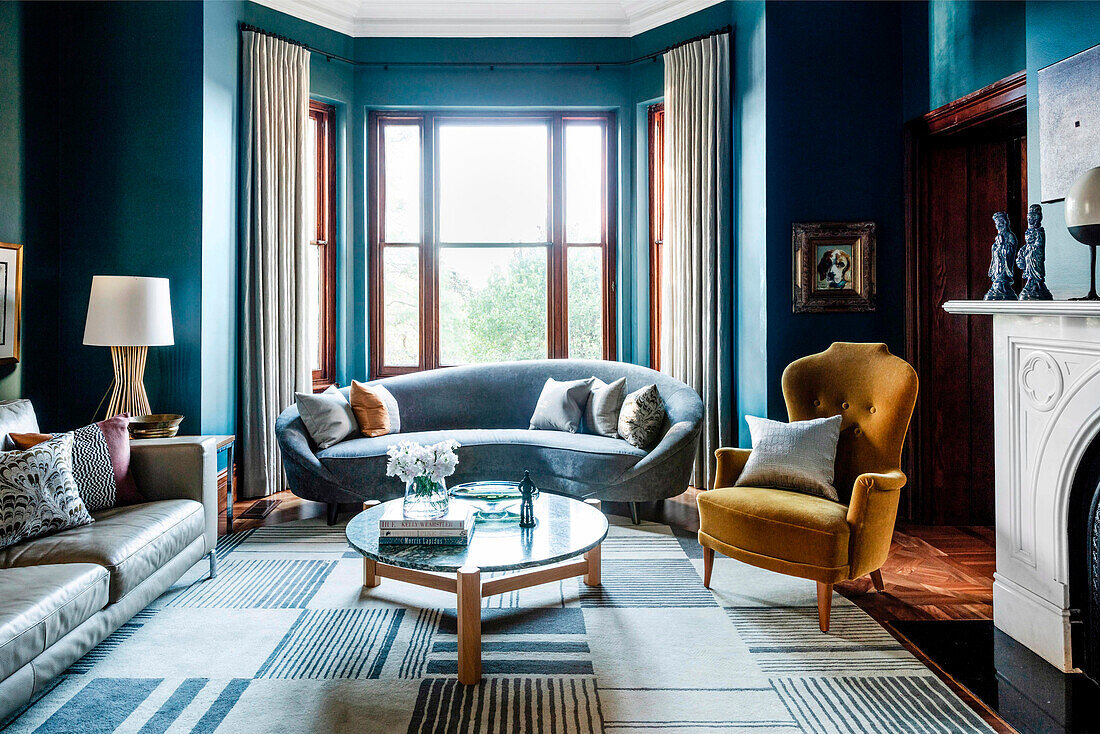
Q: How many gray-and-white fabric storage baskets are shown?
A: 0